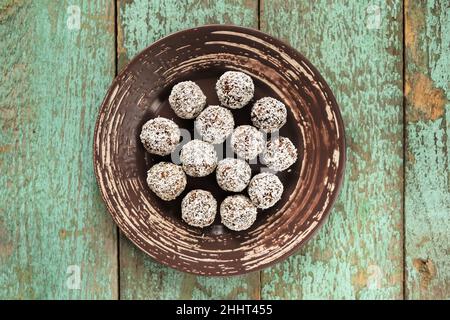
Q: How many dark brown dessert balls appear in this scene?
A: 13